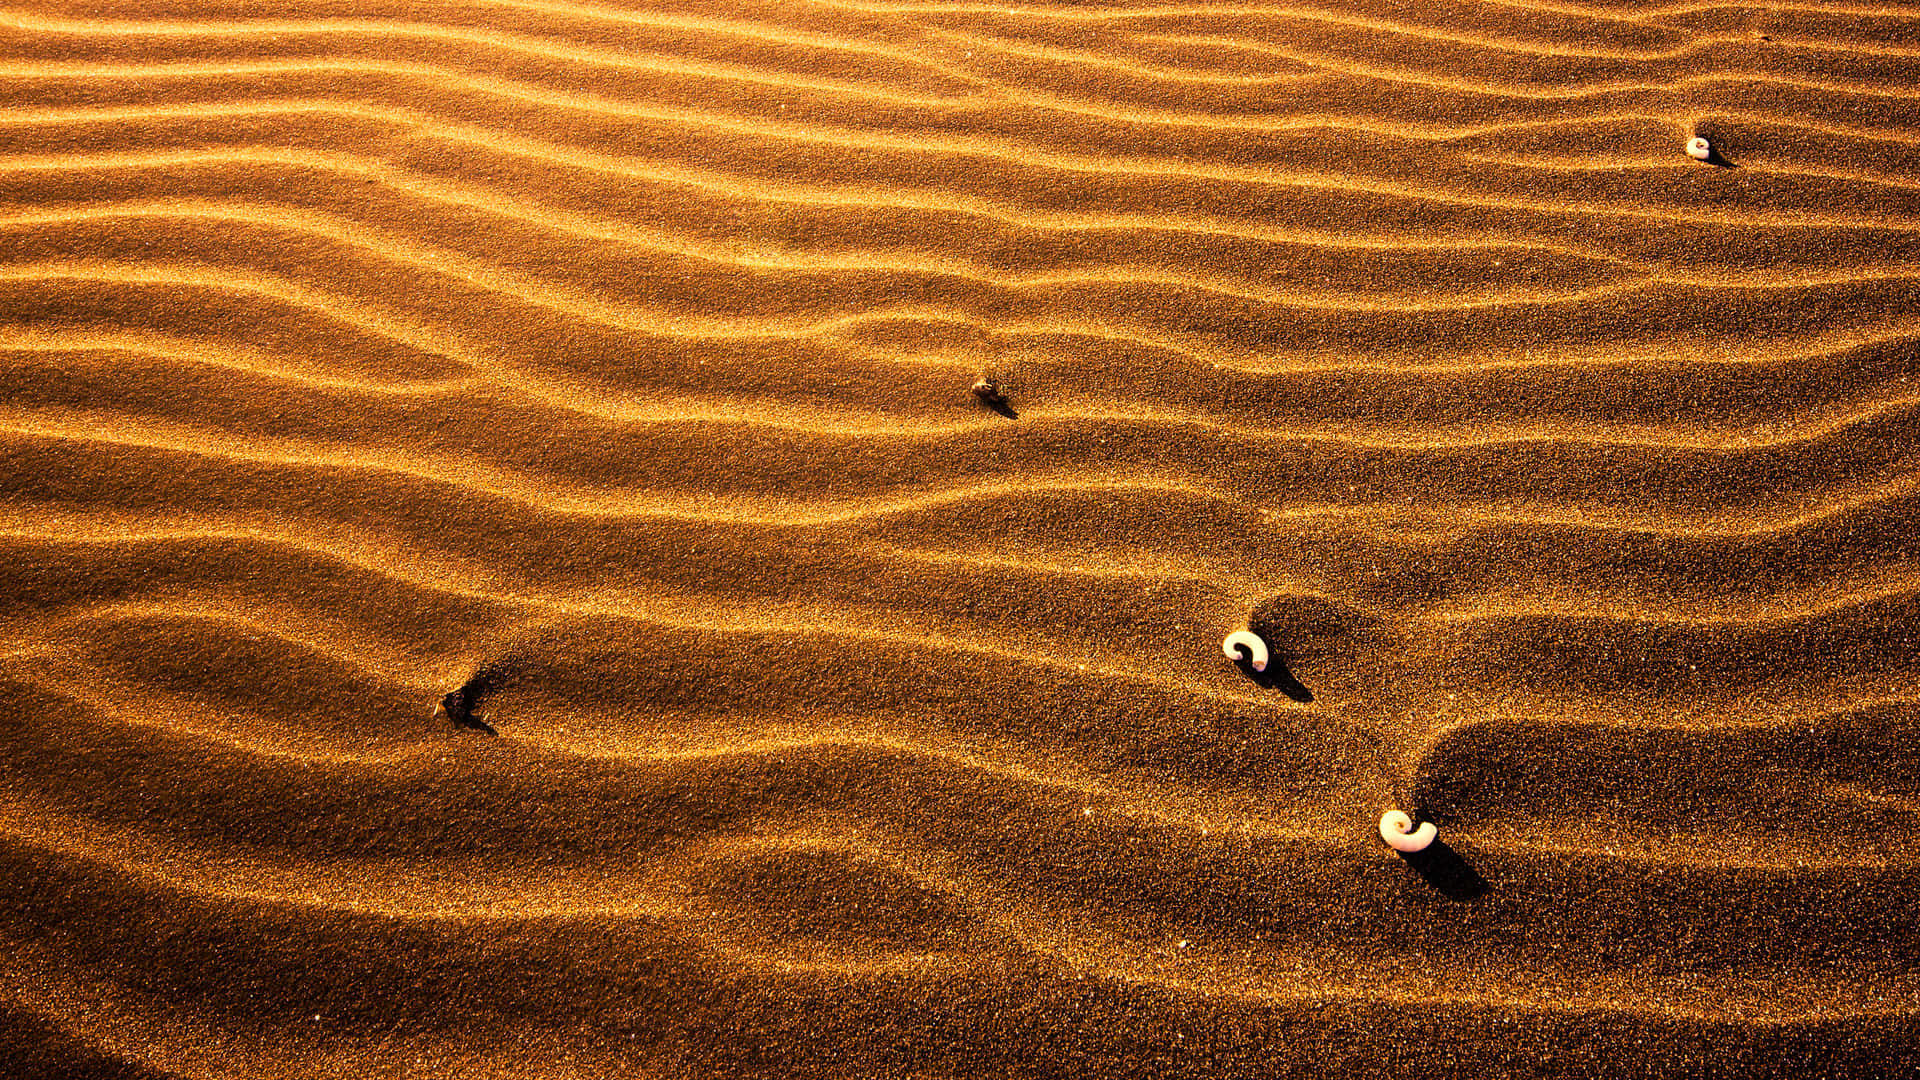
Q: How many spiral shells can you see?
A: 3